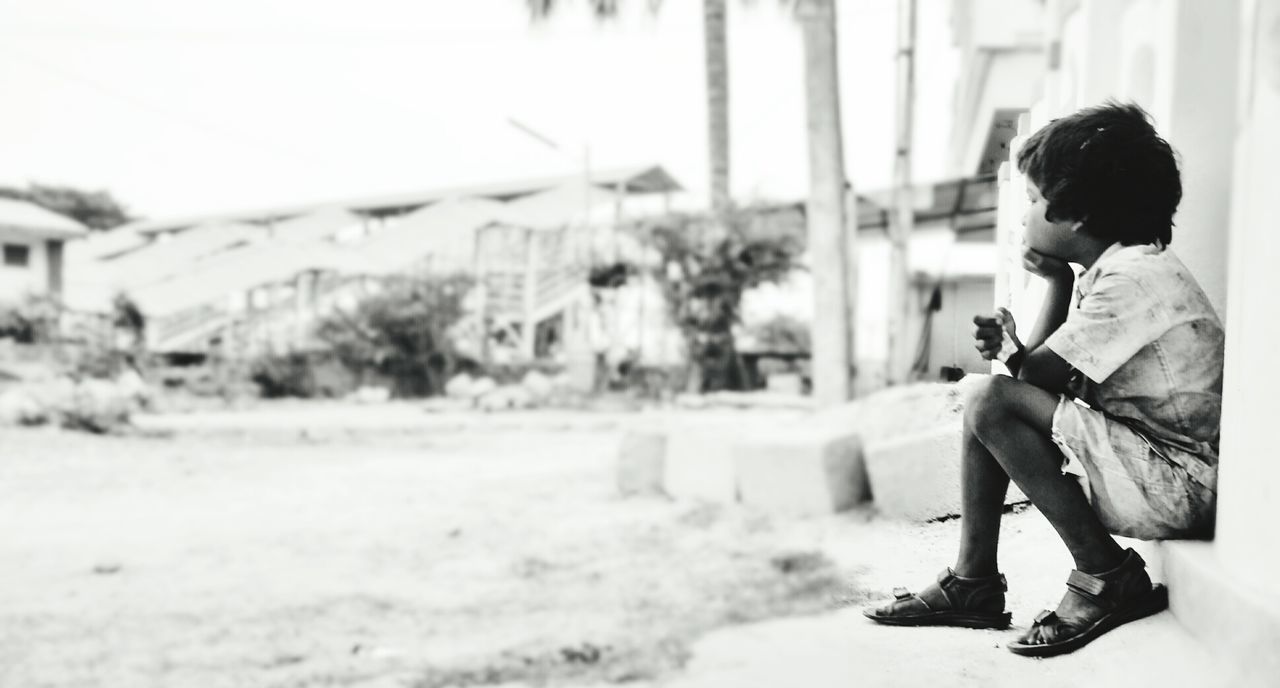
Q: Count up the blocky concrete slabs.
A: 3